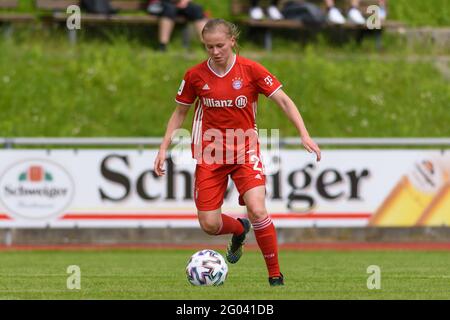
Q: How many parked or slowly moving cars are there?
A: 0